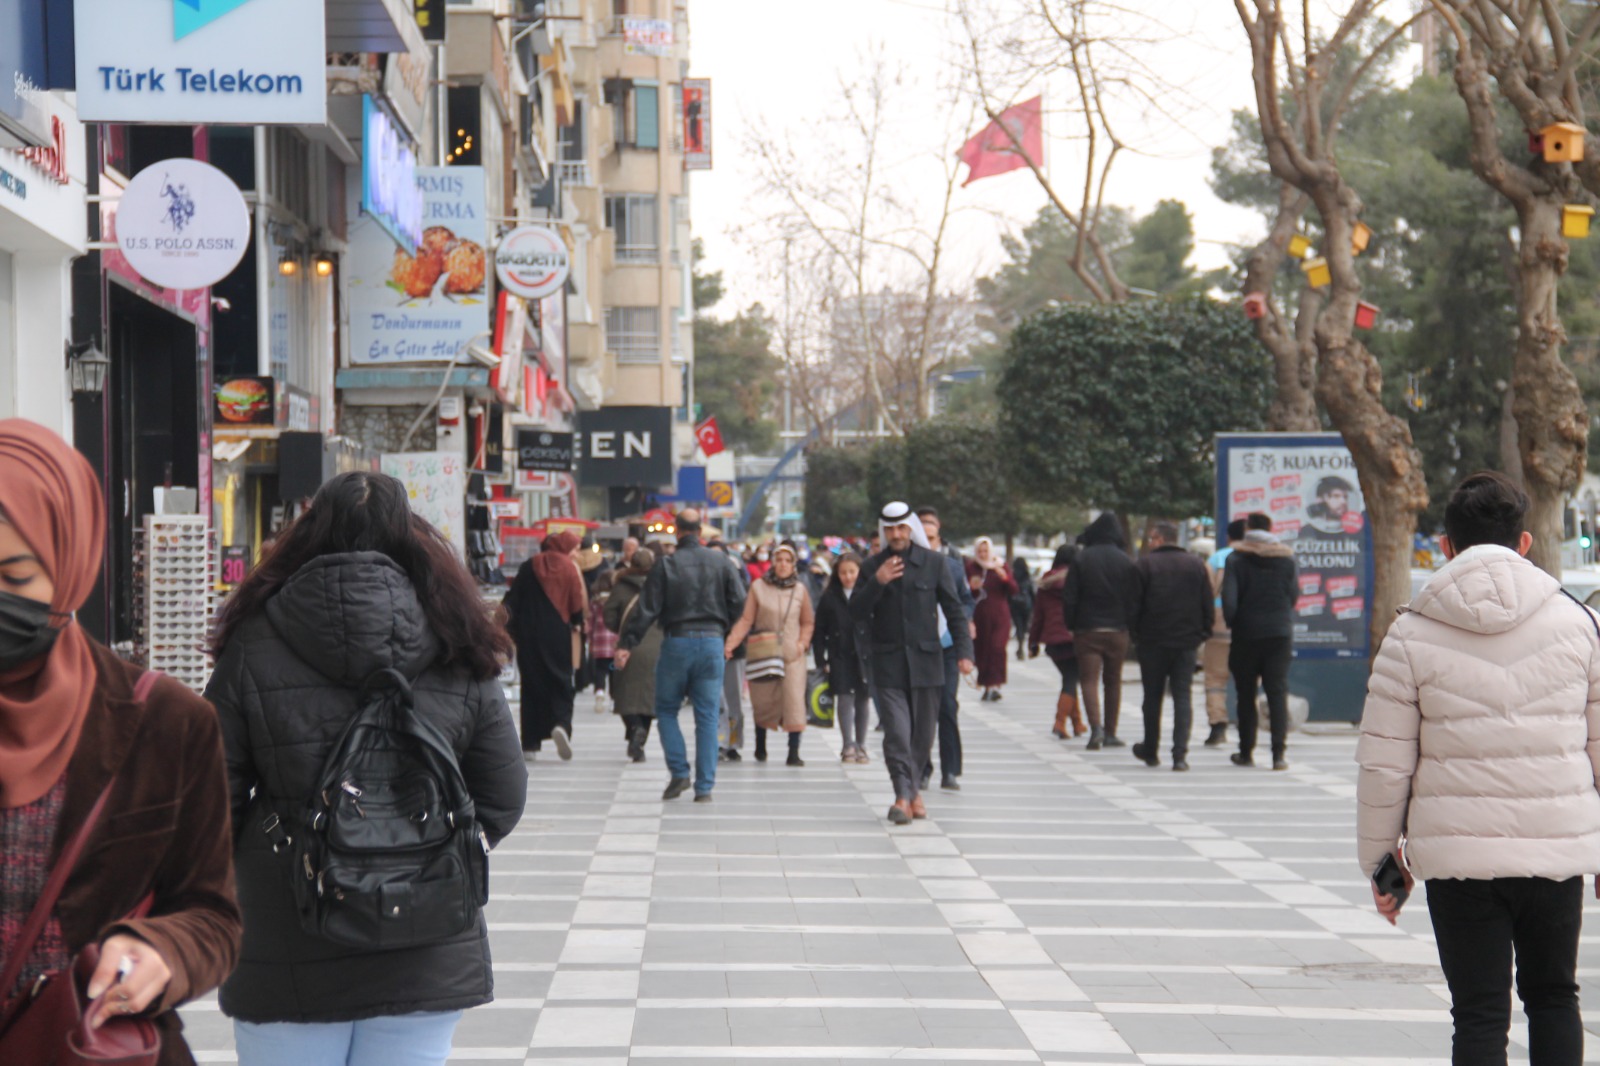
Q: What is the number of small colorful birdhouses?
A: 8